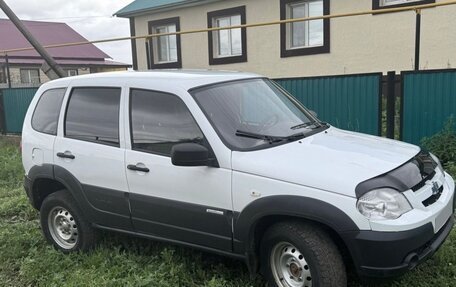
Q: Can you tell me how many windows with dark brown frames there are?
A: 4